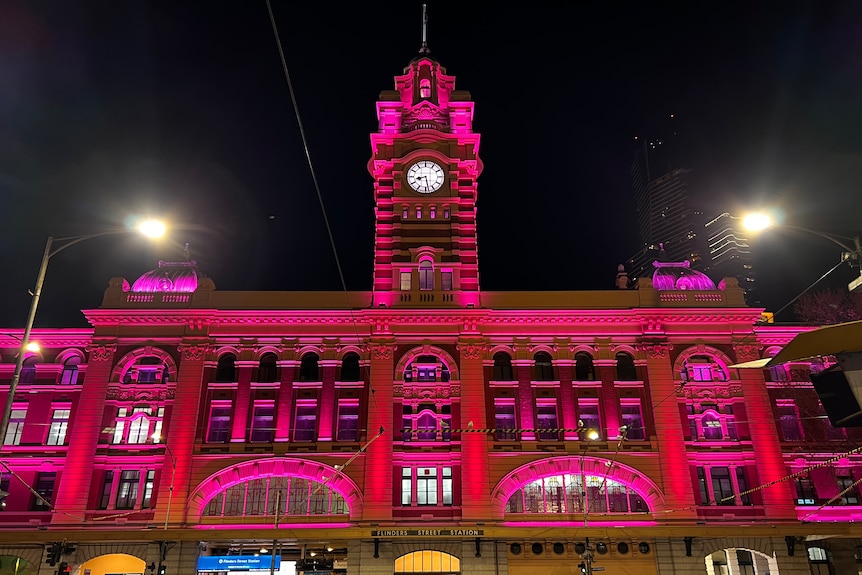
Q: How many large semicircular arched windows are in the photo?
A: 2